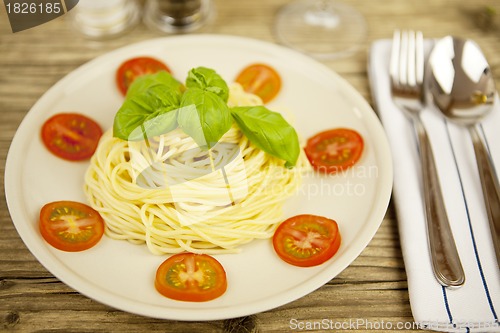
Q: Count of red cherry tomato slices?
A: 7